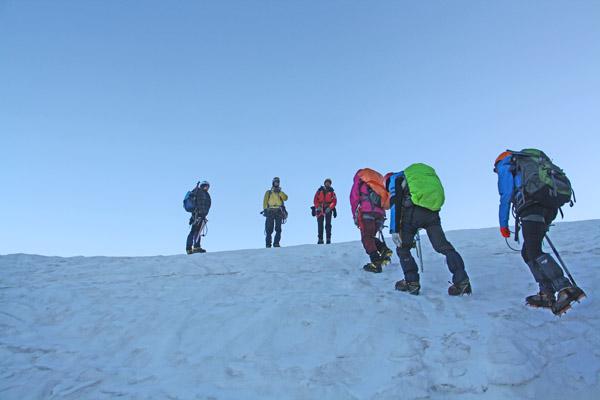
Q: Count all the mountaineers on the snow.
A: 6